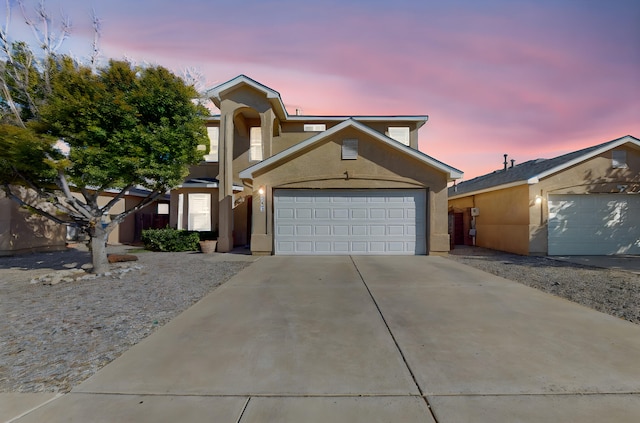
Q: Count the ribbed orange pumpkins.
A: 0